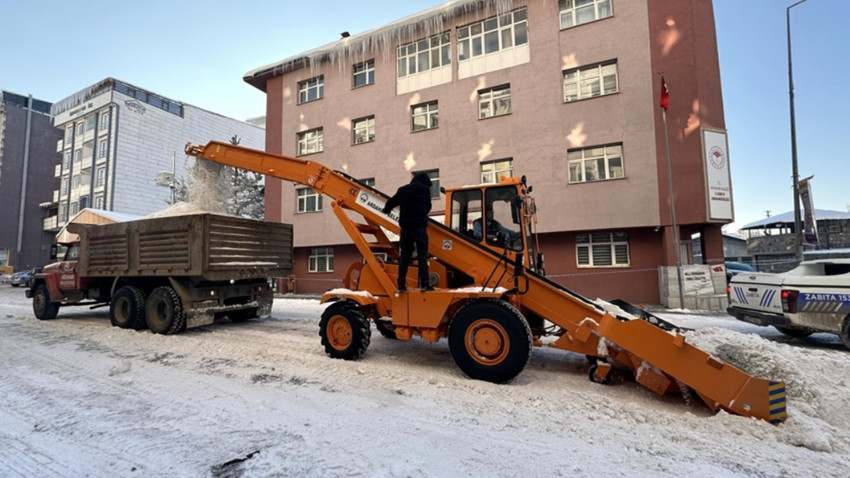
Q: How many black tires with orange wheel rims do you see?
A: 2